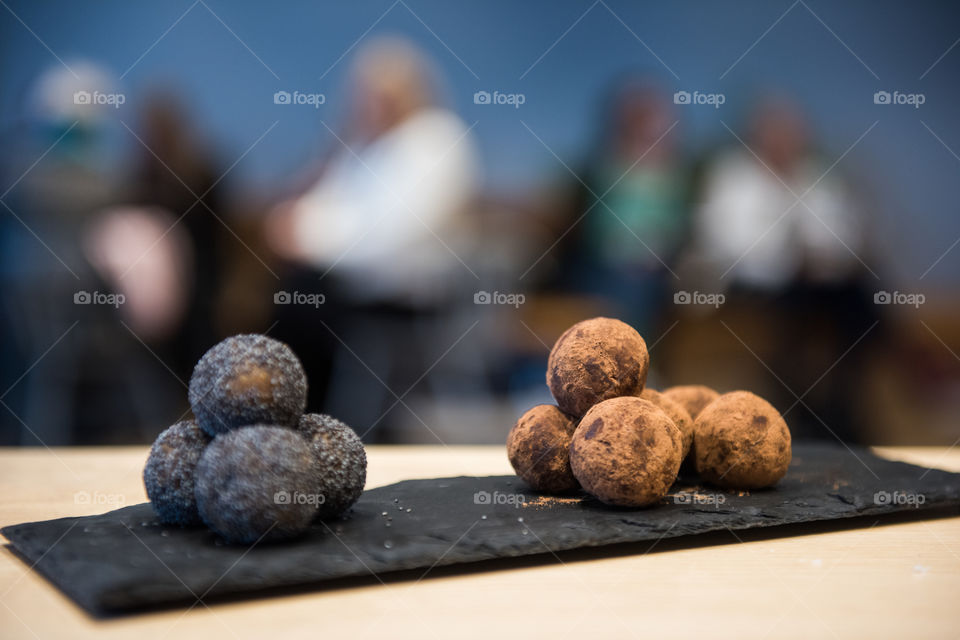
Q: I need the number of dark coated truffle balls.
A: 4